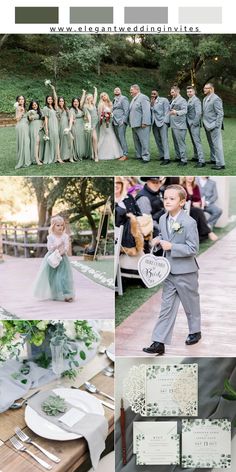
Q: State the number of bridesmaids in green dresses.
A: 6